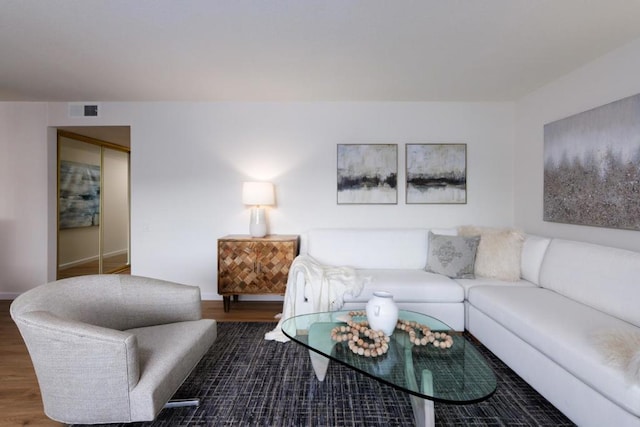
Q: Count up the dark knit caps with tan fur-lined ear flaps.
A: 0